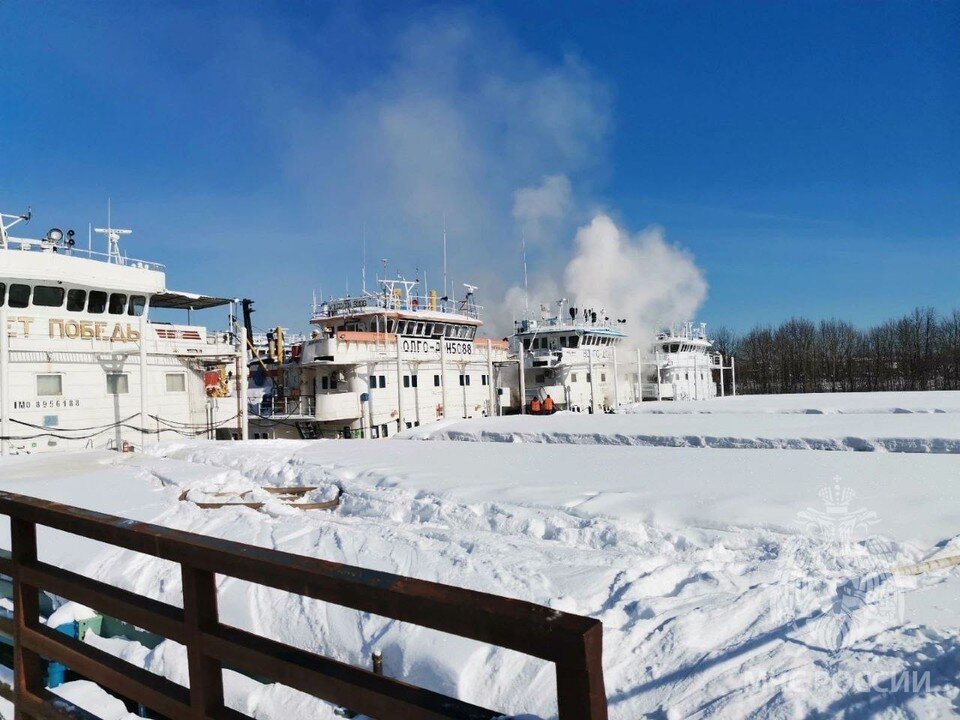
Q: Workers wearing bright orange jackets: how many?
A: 2